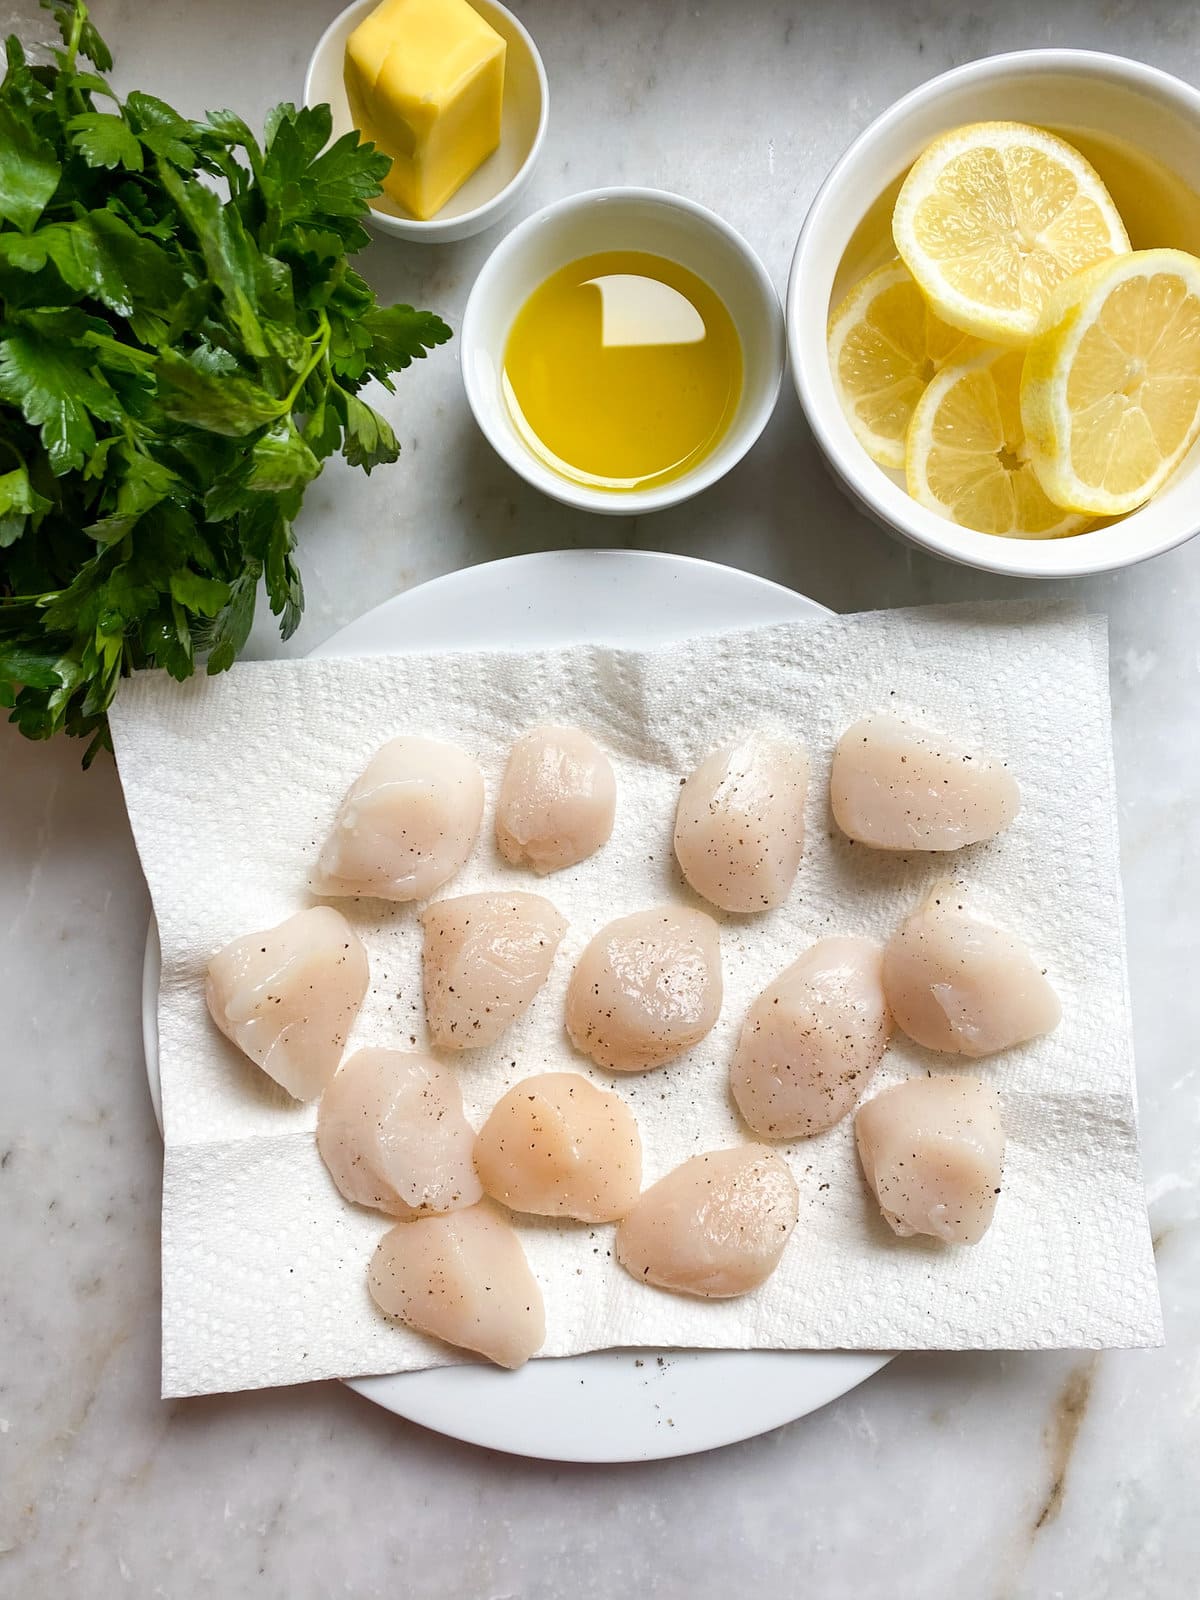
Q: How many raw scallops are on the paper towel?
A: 14